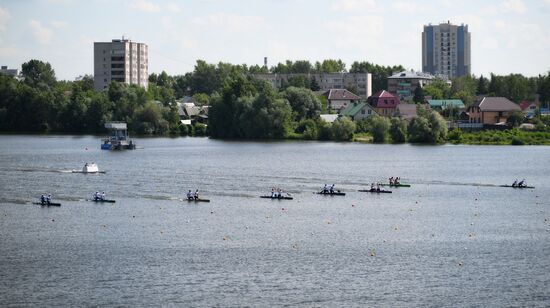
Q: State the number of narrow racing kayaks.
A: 8